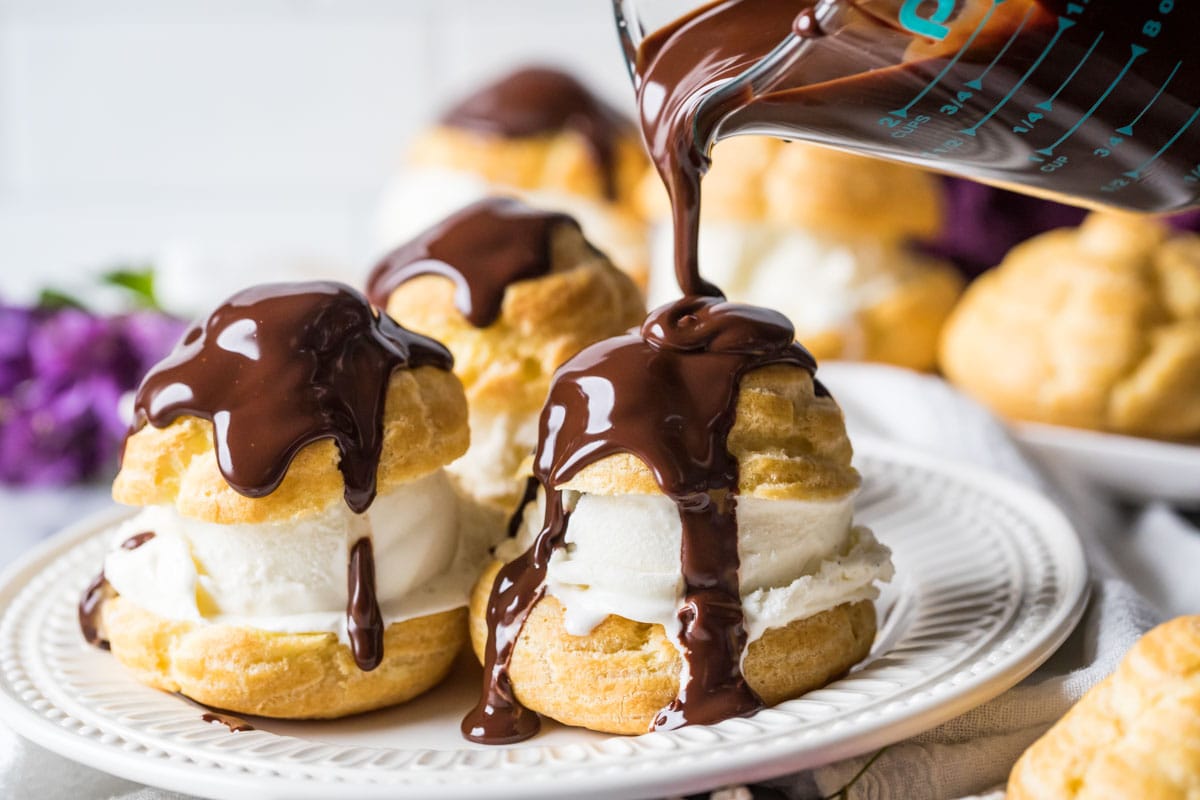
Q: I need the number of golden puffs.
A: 7